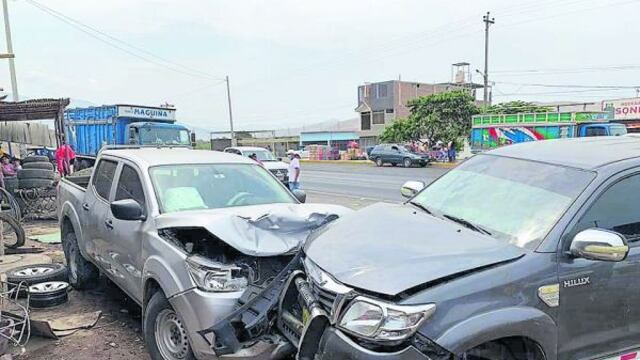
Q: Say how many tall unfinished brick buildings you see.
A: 1